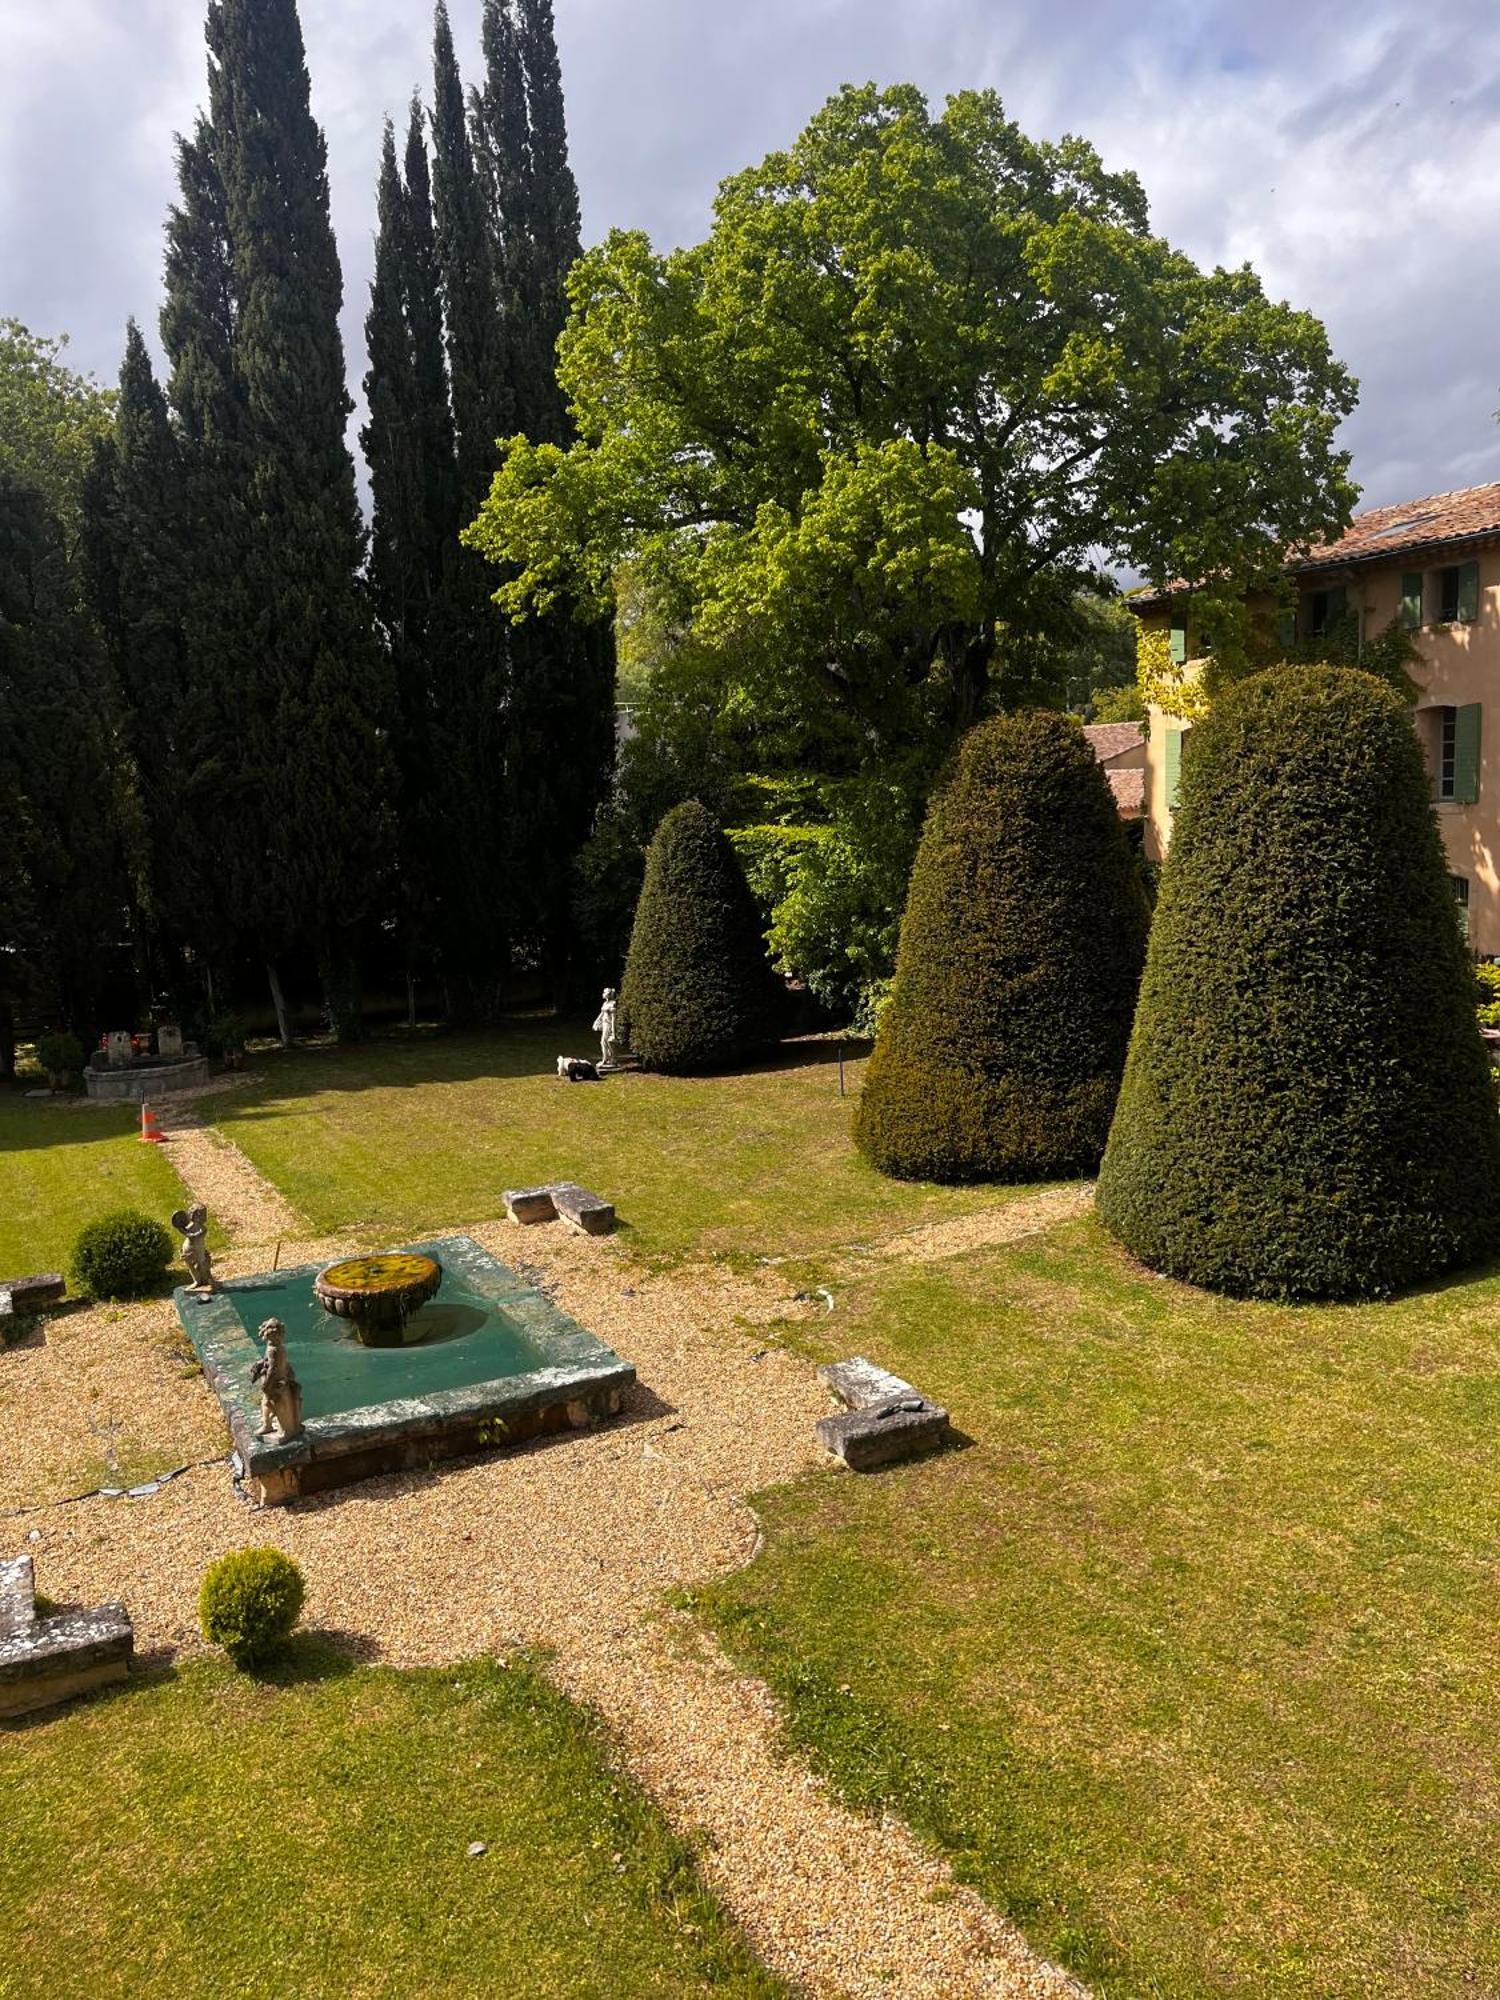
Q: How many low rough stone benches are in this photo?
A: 4